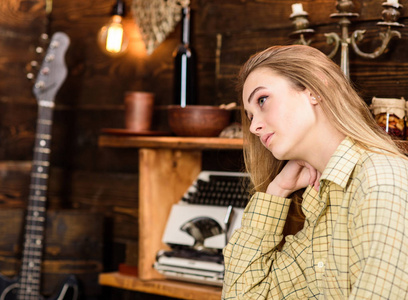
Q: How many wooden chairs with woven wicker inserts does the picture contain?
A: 0